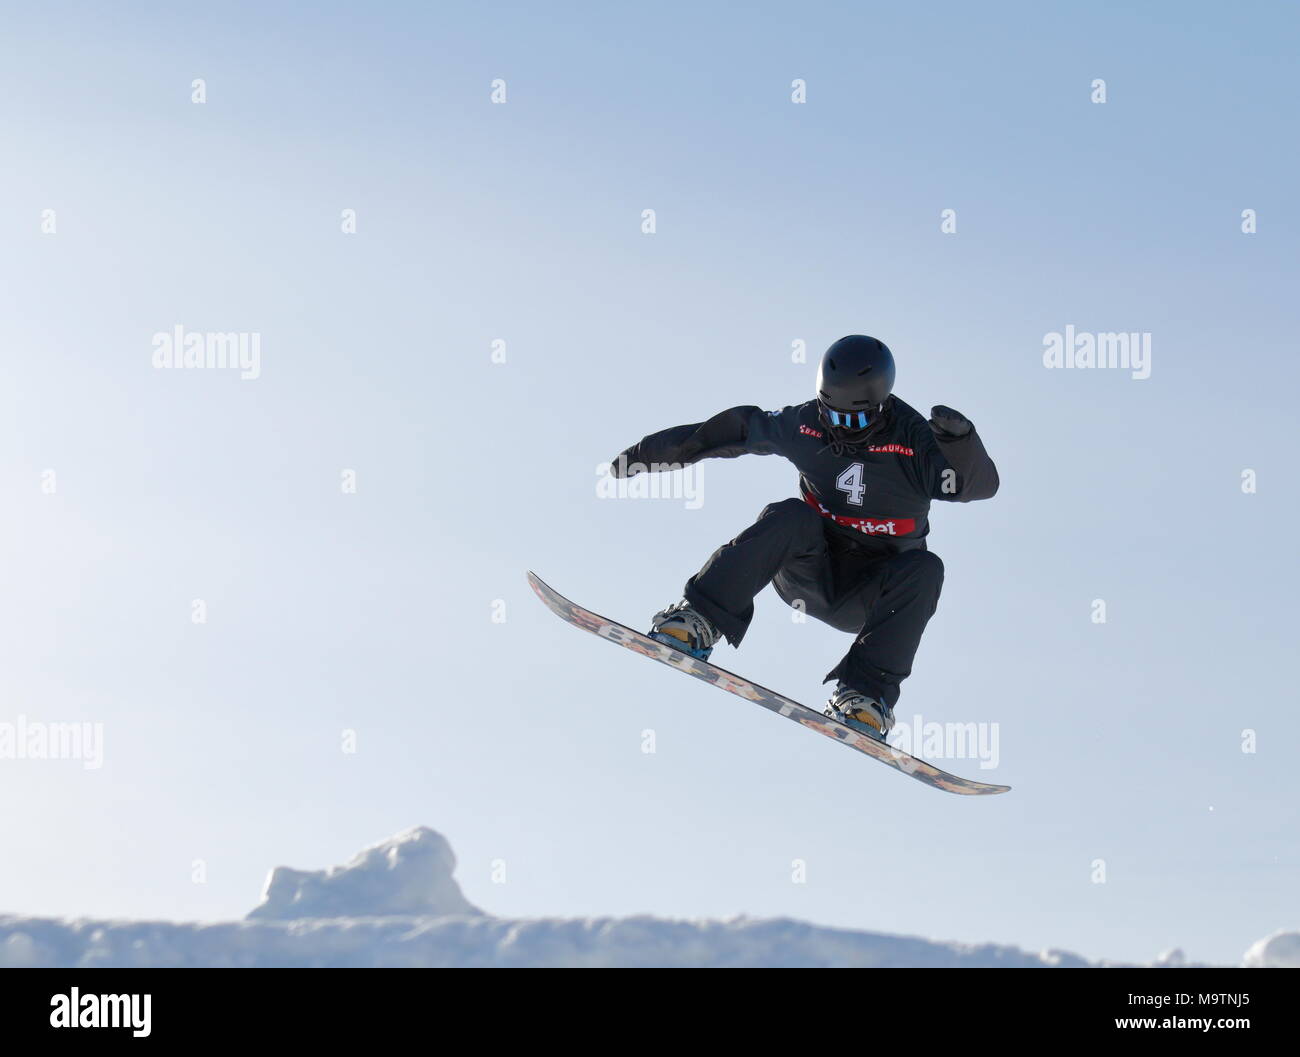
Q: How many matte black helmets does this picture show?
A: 1